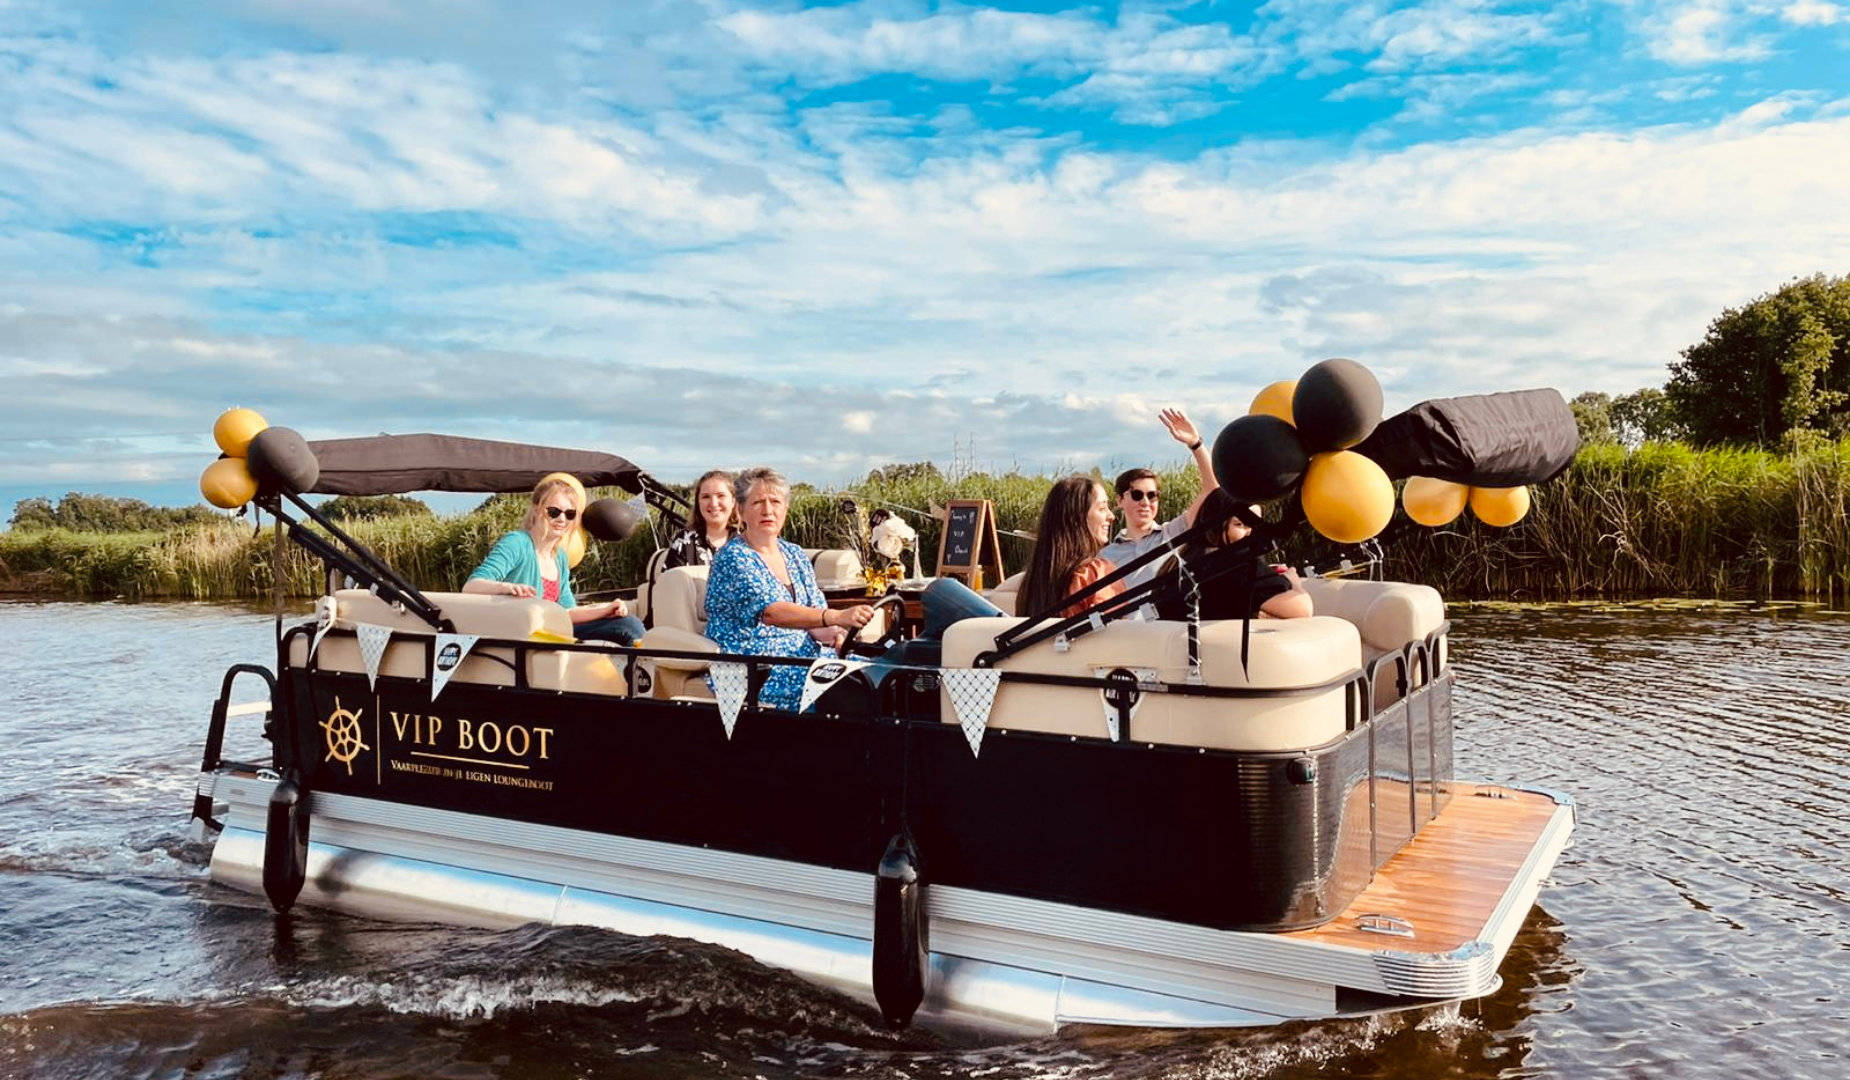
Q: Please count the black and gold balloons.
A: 12